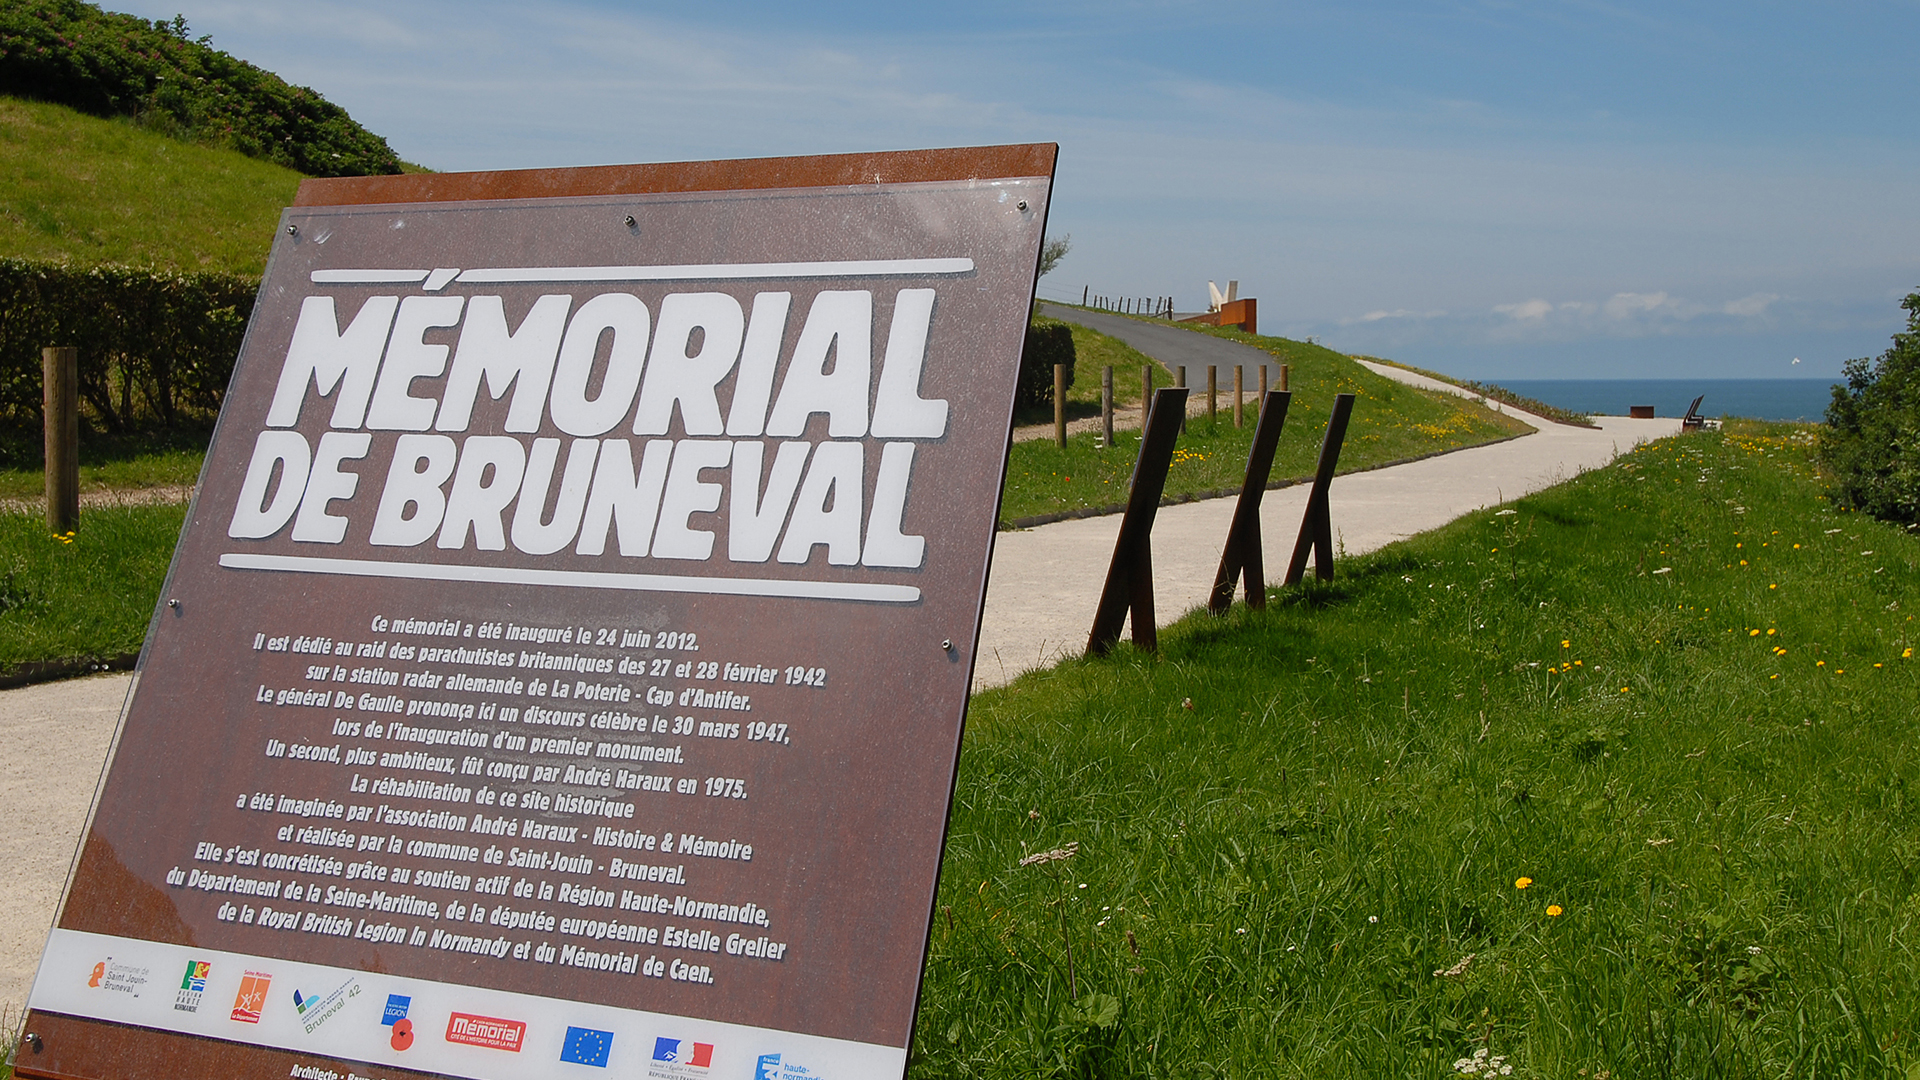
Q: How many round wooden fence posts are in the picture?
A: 9